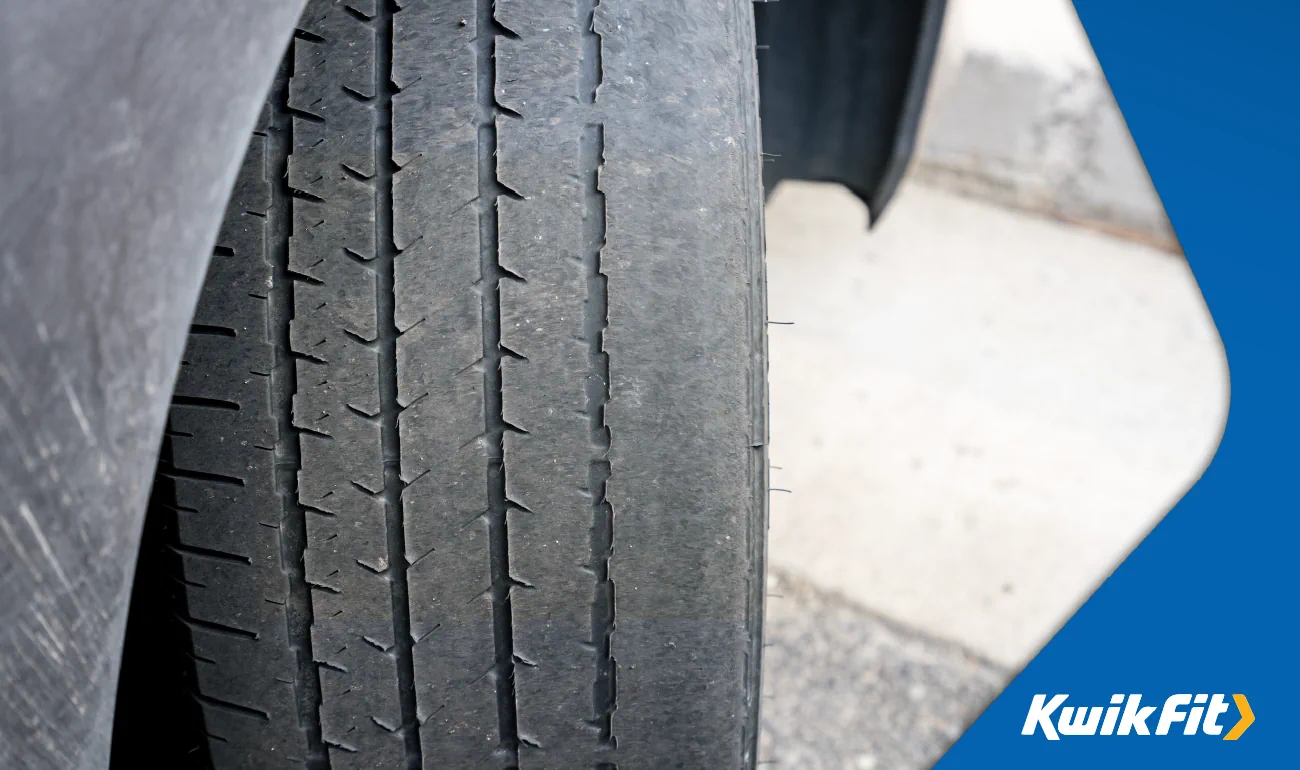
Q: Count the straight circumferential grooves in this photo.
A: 4